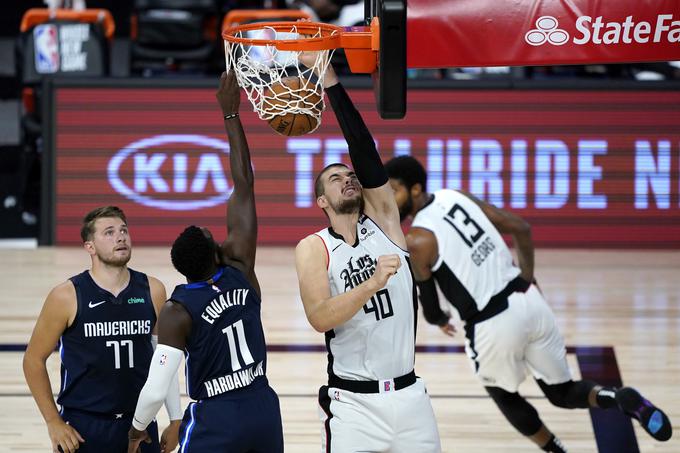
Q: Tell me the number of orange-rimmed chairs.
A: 2